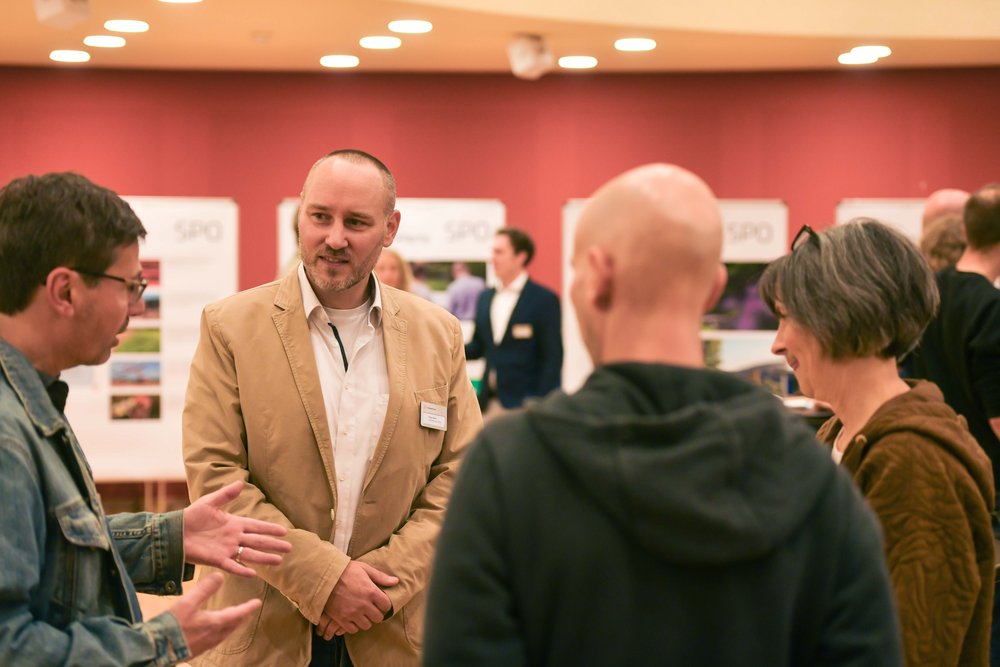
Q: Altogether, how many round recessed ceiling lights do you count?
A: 11